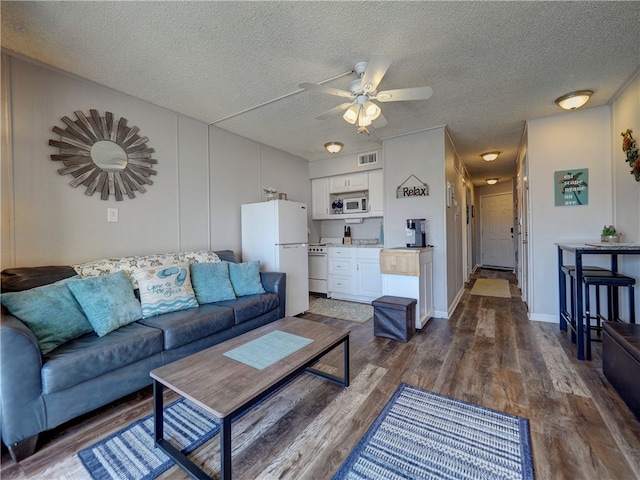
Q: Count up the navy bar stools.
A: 2